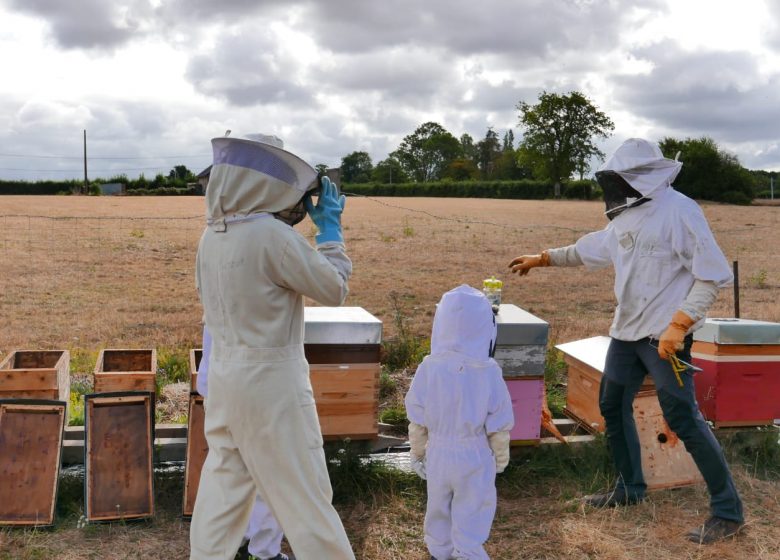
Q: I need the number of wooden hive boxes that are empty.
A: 3